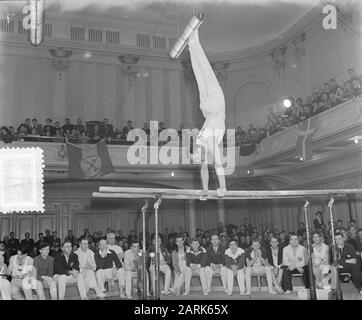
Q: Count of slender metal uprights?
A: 4